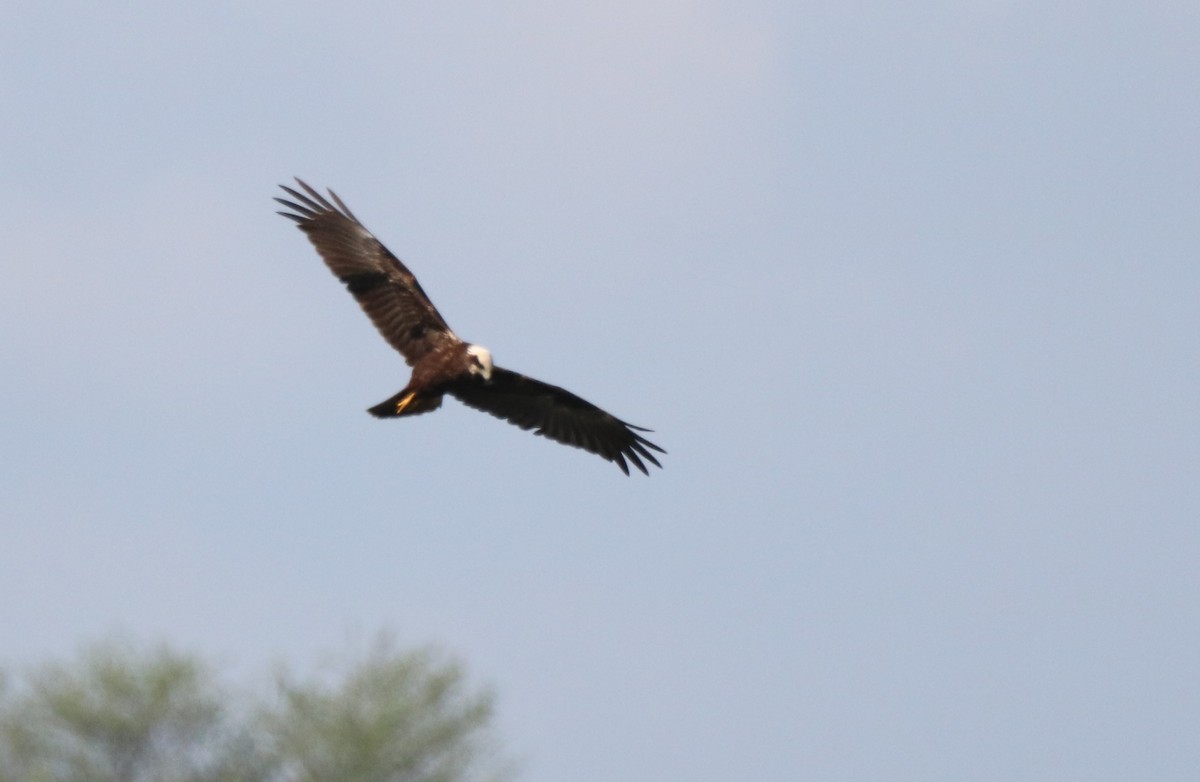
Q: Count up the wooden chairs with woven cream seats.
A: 0